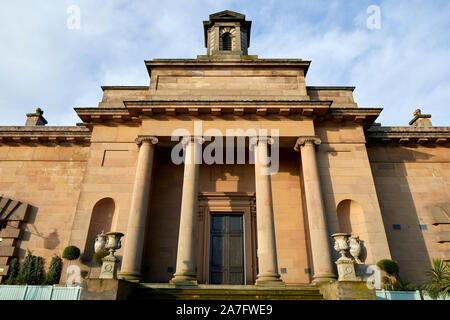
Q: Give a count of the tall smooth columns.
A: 4